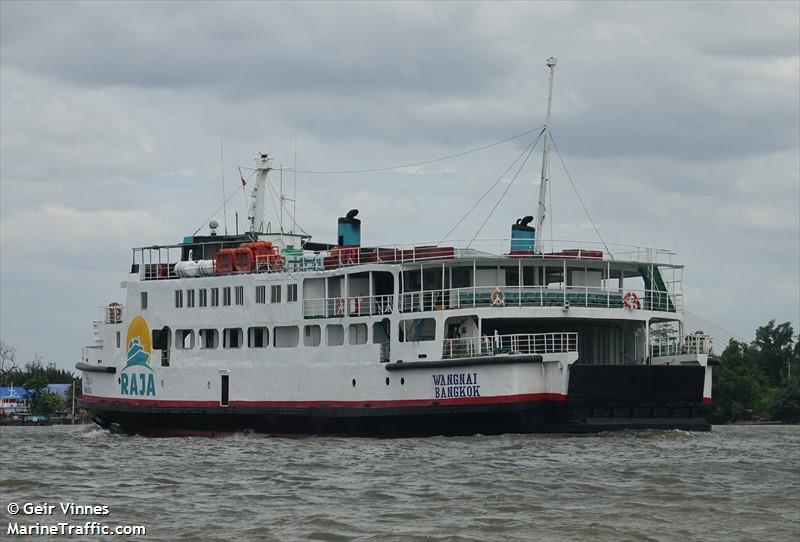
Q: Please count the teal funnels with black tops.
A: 2